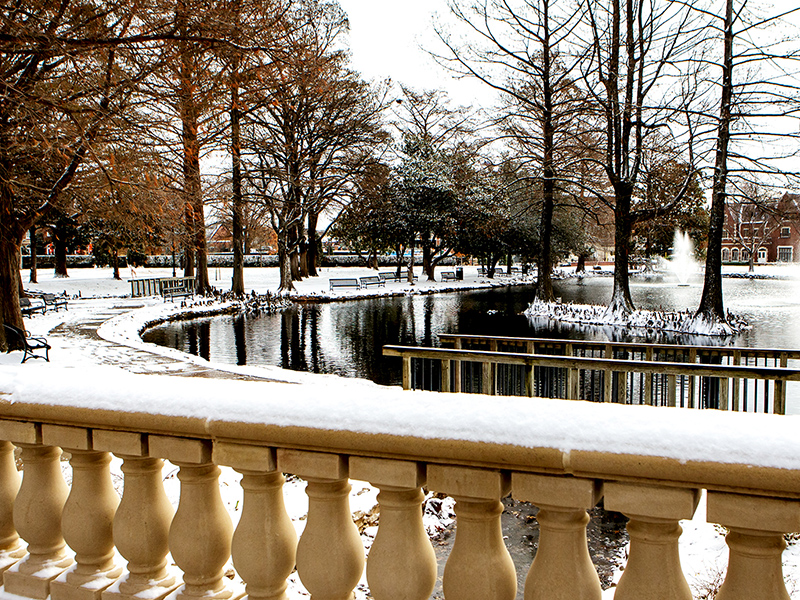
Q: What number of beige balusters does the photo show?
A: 12